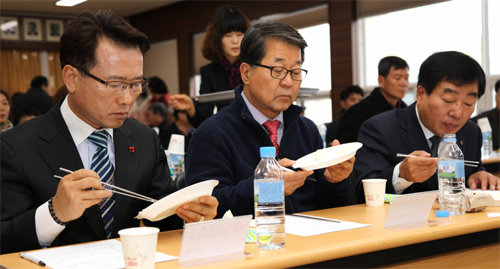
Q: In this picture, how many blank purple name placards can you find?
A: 2